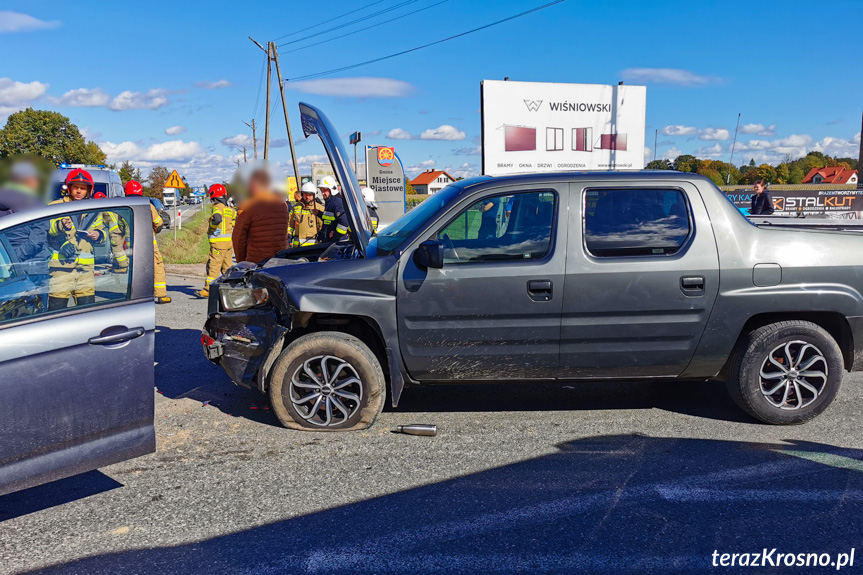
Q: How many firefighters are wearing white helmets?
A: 3